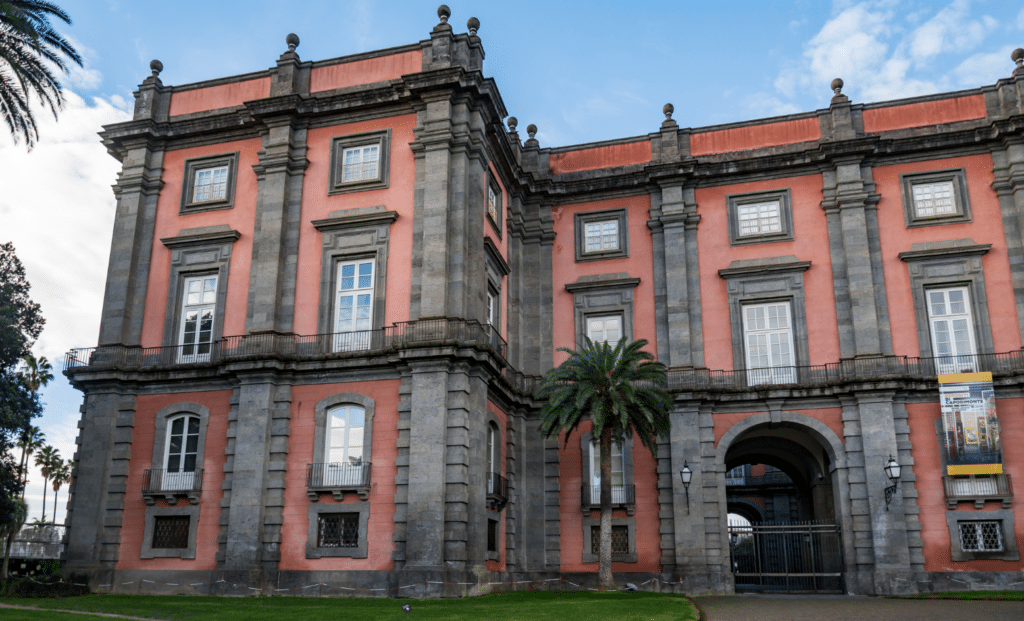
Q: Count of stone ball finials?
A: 9